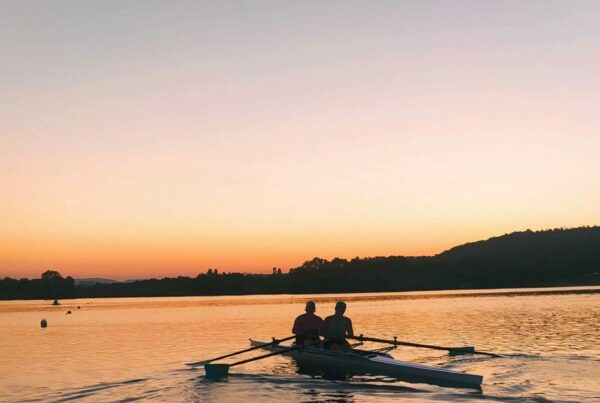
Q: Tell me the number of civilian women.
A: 0